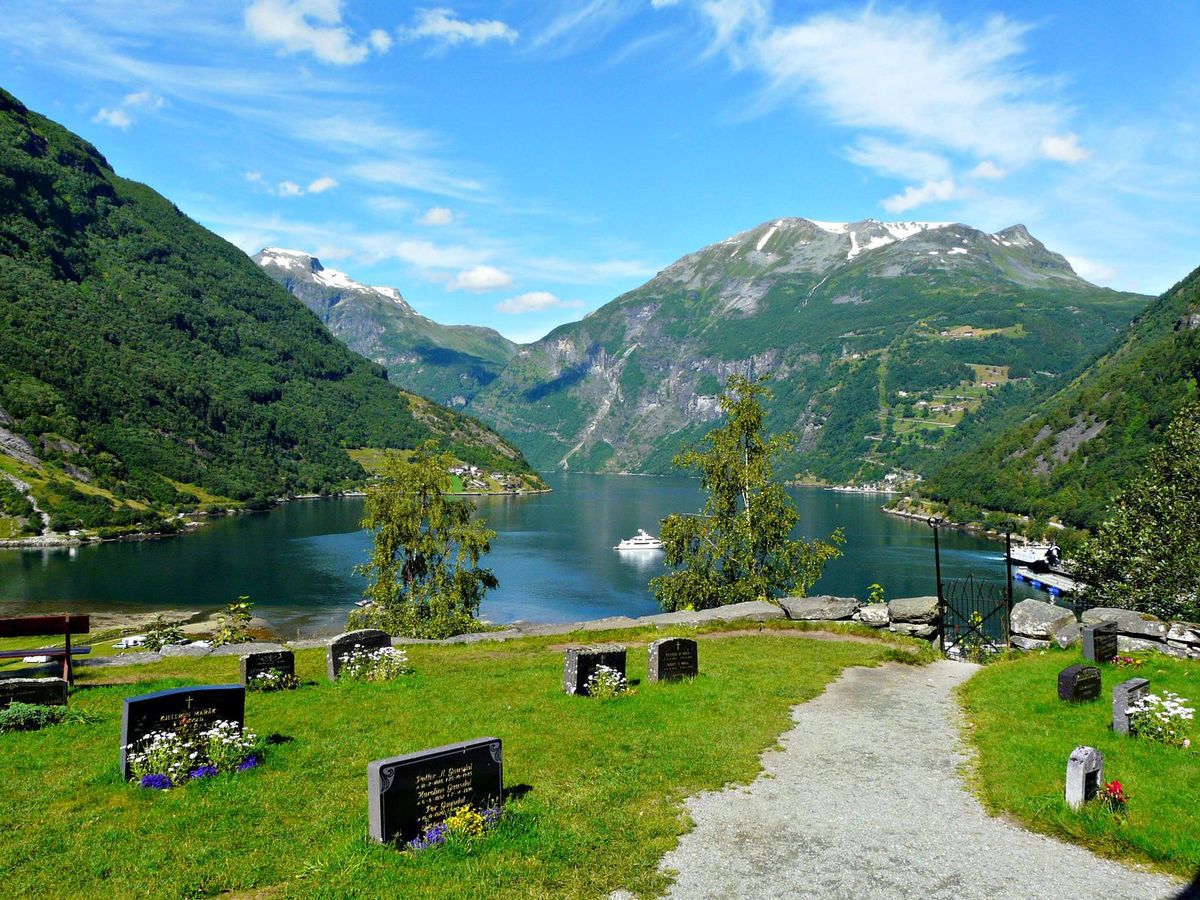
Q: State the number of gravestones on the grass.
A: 11